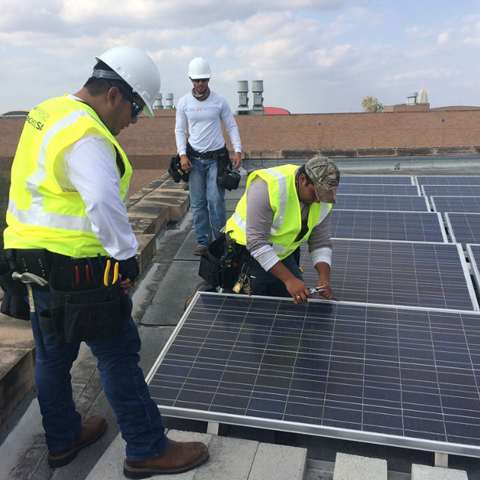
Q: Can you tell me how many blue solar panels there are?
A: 11